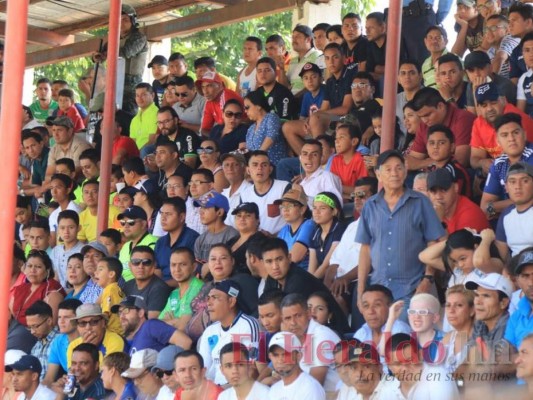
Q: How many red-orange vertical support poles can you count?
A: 3